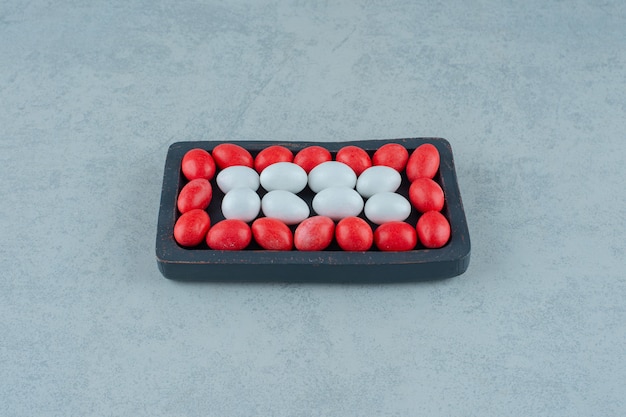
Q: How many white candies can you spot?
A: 8